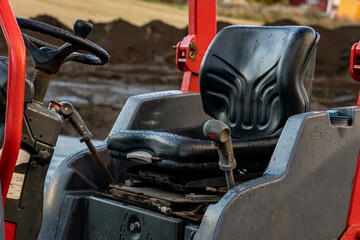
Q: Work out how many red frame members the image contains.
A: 3